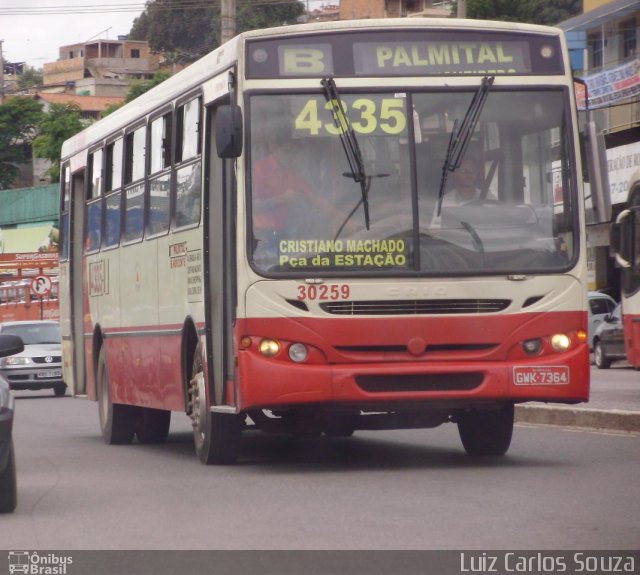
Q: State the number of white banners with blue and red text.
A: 1